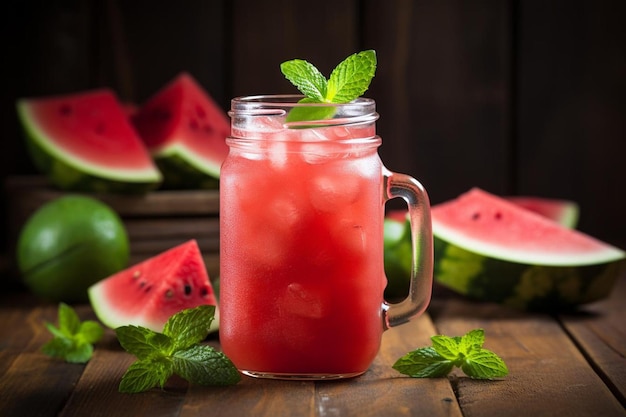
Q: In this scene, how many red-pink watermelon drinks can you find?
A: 1